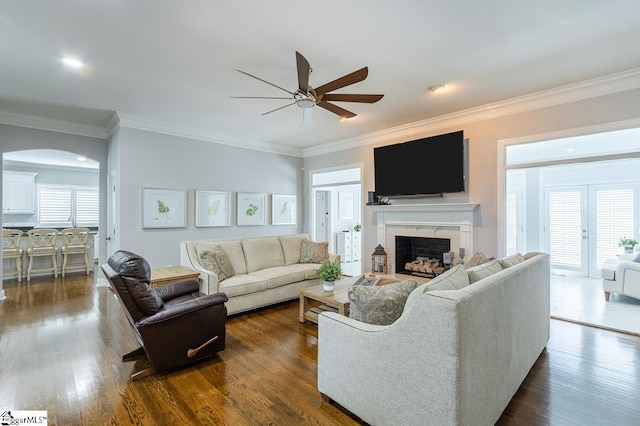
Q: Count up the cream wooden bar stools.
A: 3